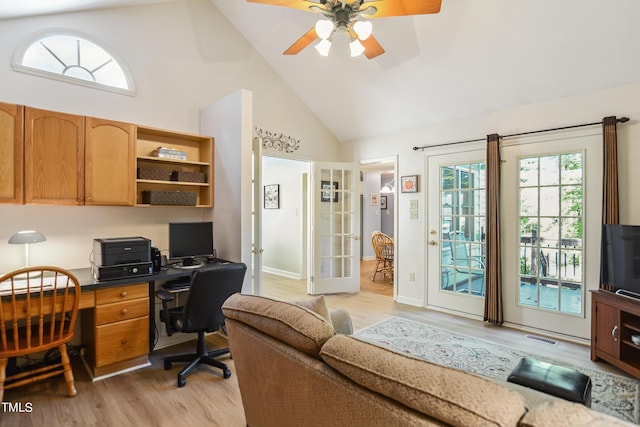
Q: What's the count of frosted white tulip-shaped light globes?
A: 4